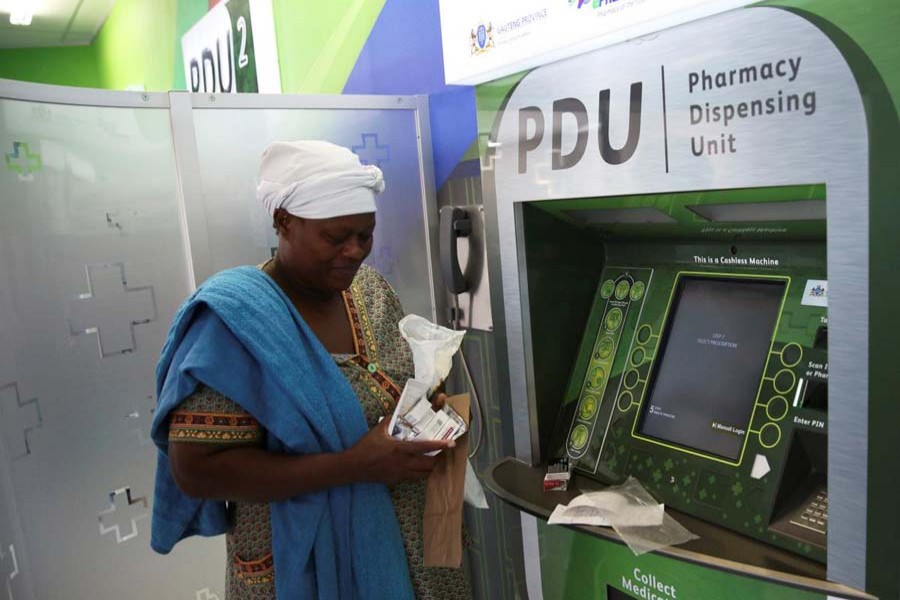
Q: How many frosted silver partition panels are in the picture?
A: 2